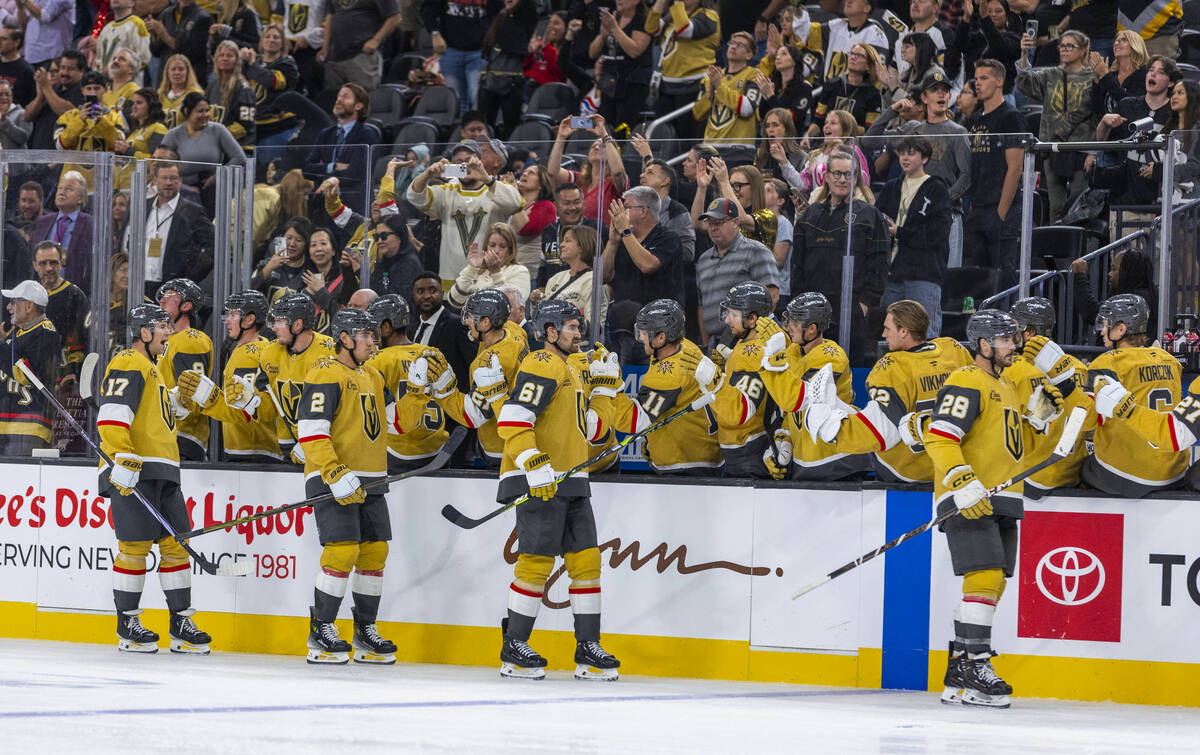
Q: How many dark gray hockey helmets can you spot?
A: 14